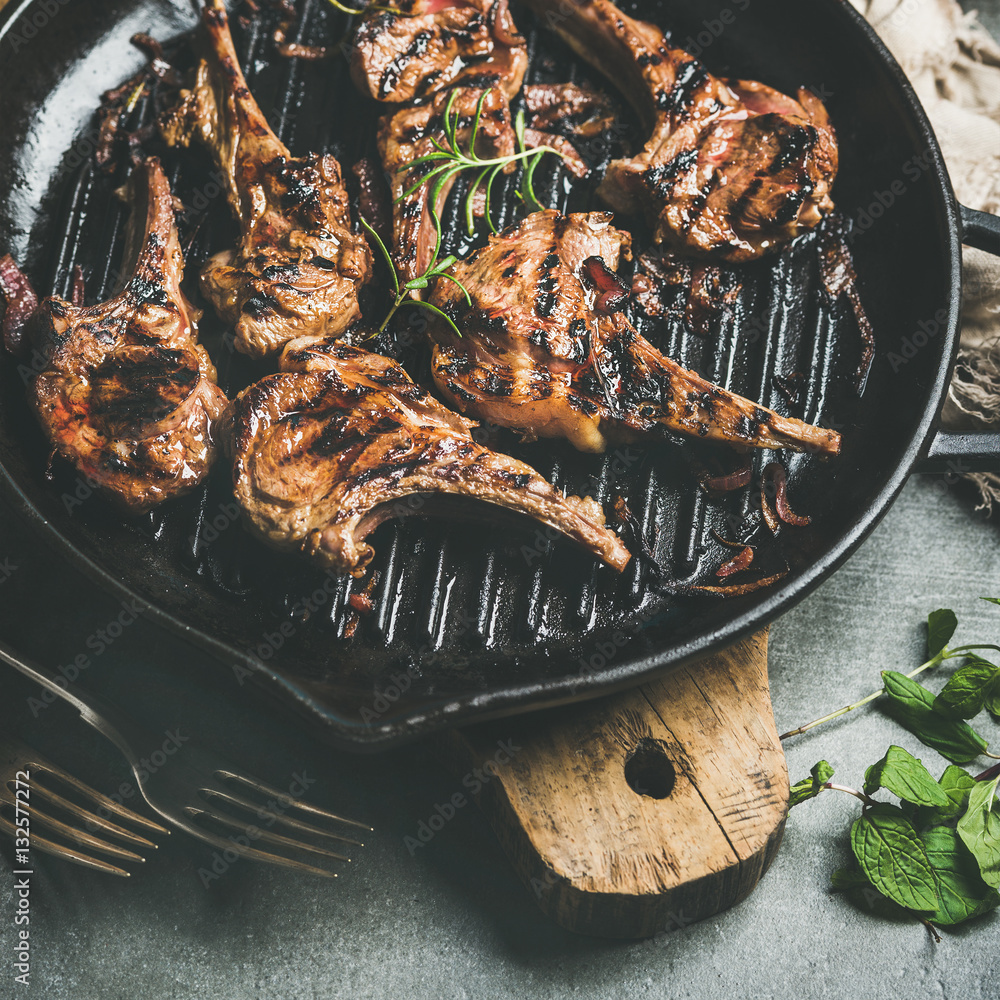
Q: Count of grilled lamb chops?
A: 6